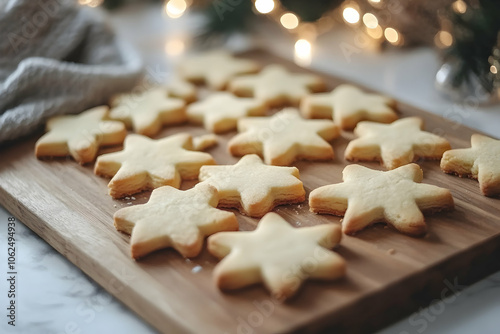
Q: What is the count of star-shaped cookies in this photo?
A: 15